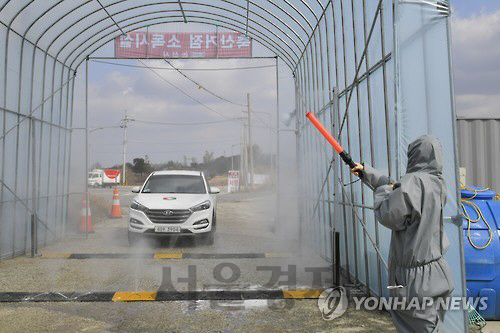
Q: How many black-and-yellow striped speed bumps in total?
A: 2